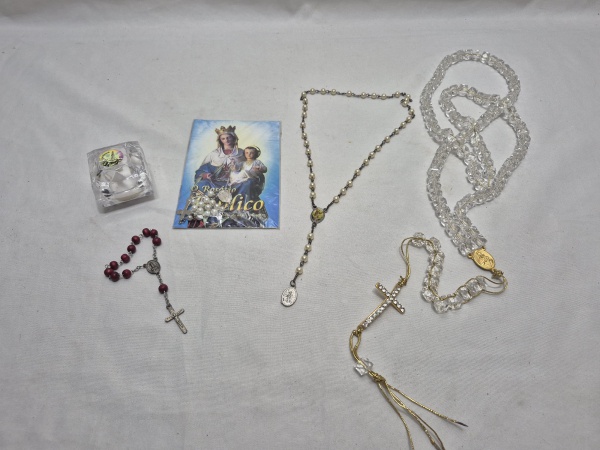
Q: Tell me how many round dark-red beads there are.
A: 11